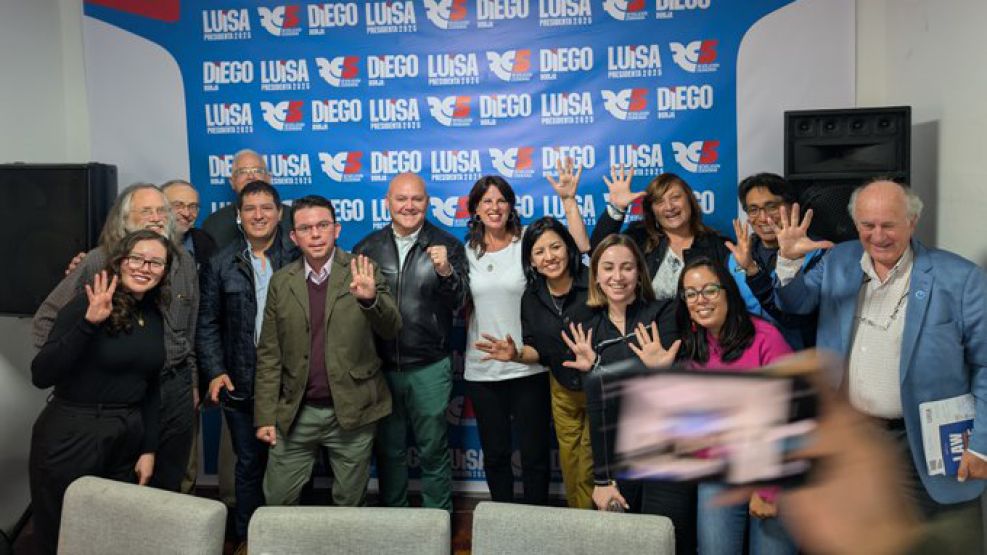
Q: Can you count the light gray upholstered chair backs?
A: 3